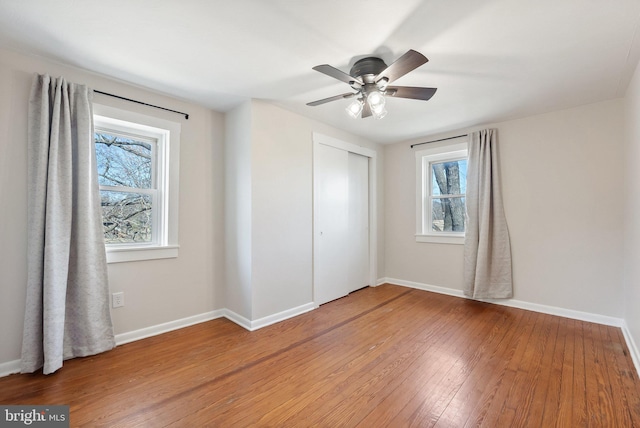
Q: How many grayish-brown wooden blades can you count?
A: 5